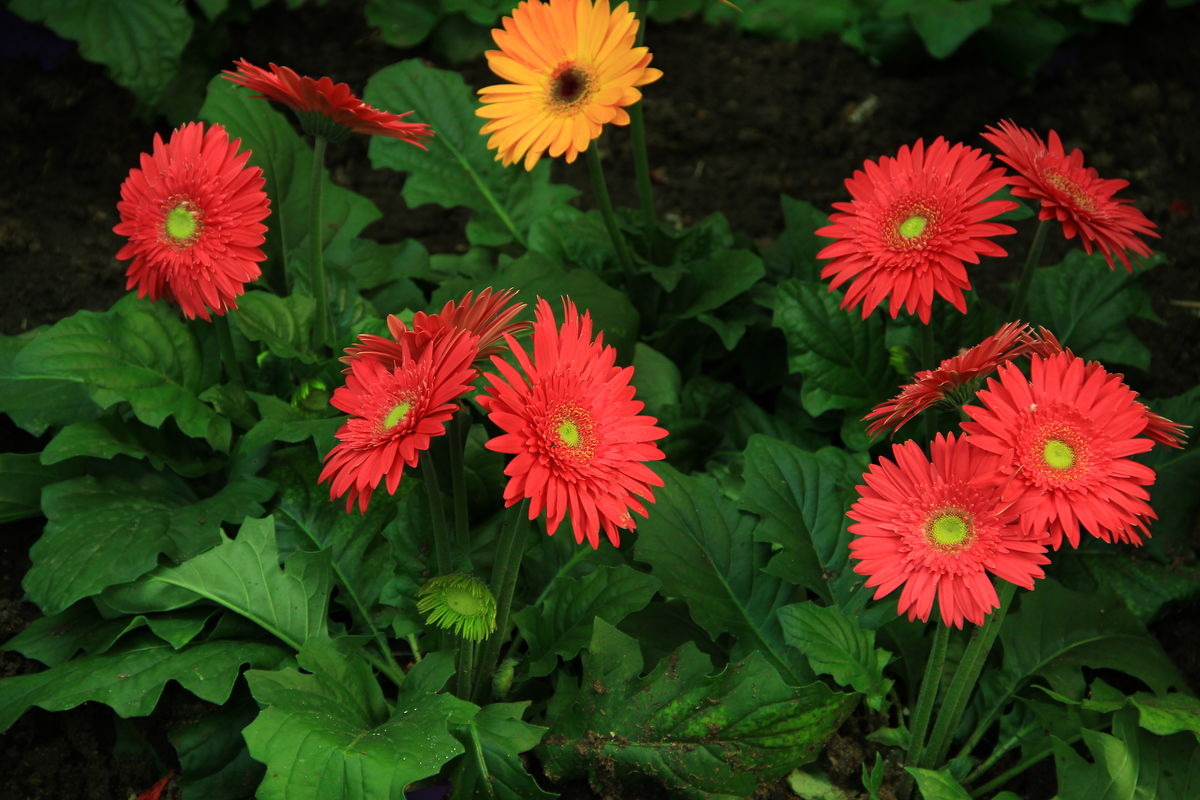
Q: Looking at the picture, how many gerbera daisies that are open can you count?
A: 12